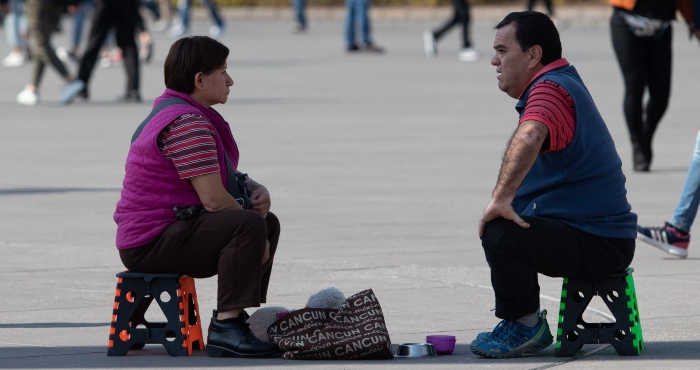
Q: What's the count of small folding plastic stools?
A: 2